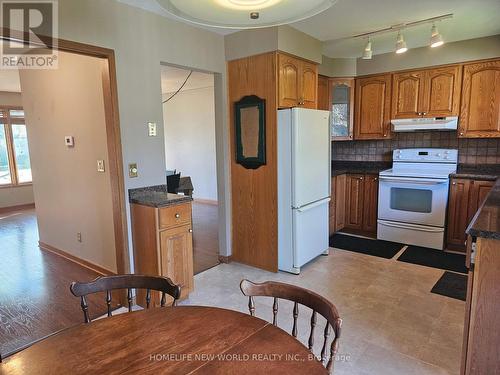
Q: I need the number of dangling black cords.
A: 1